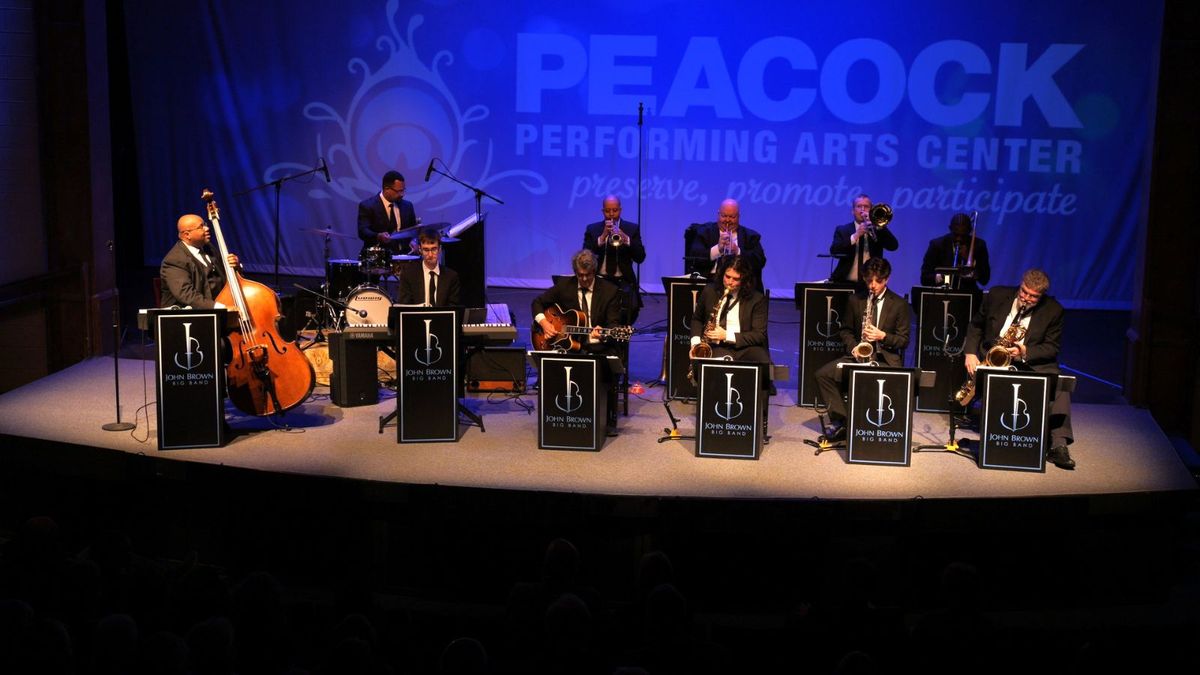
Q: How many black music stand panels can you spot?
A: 9